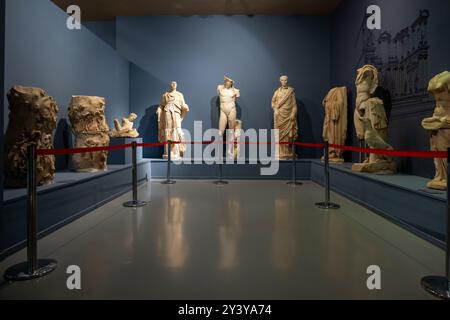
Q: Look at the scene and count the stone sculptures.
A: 9